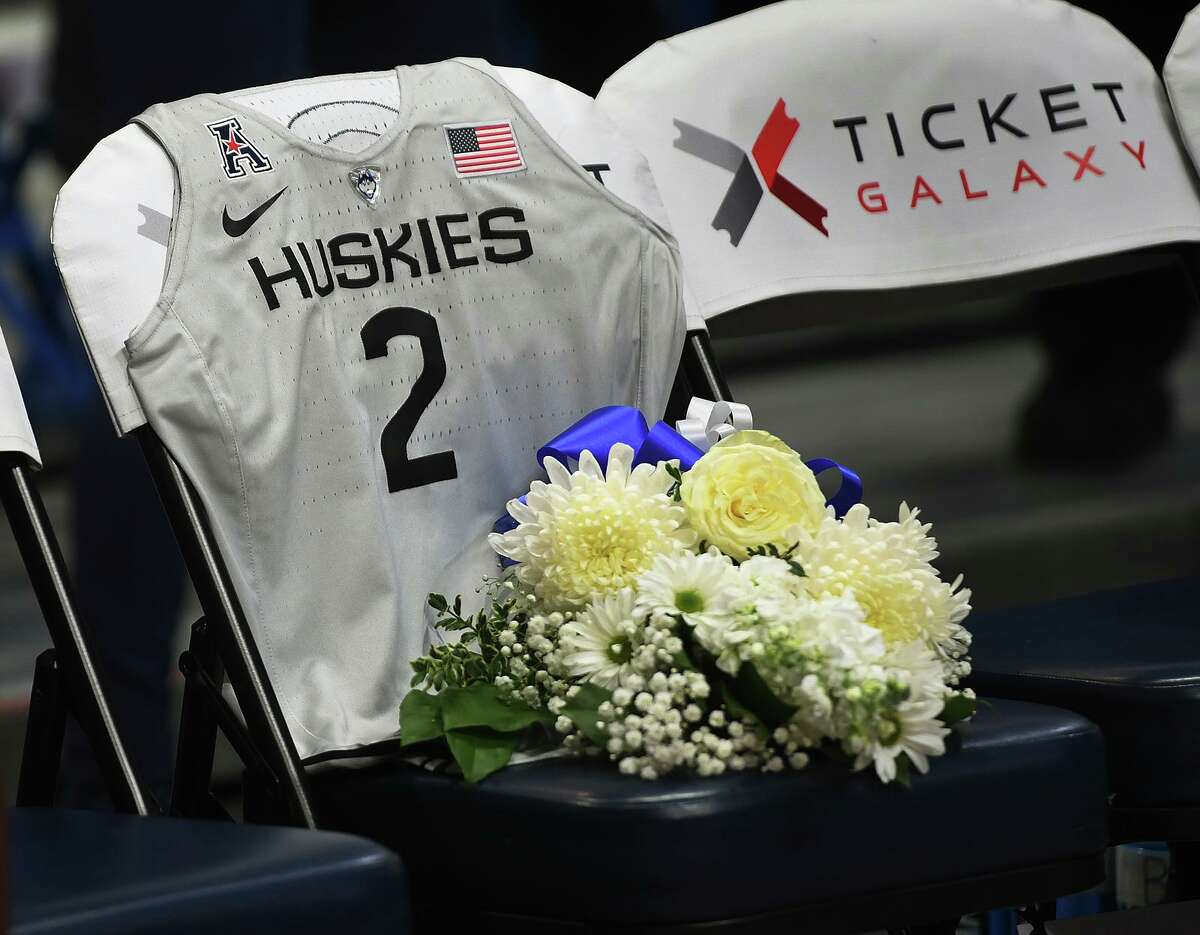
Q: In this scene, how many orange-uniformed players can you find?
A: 0